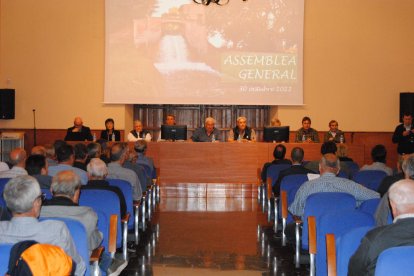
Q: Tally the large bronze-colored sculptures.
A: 0